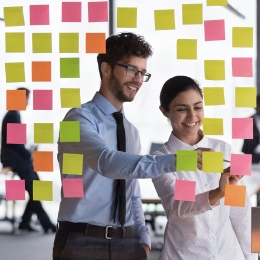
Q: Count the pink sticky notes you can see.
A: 12